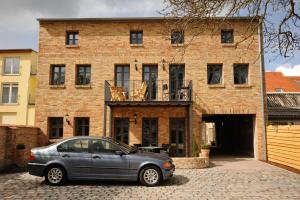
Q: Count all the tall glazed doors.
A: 6